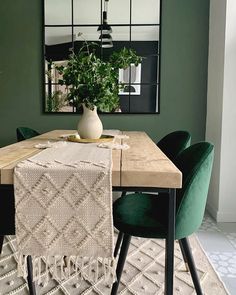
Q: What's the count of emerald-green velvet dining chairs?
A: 3